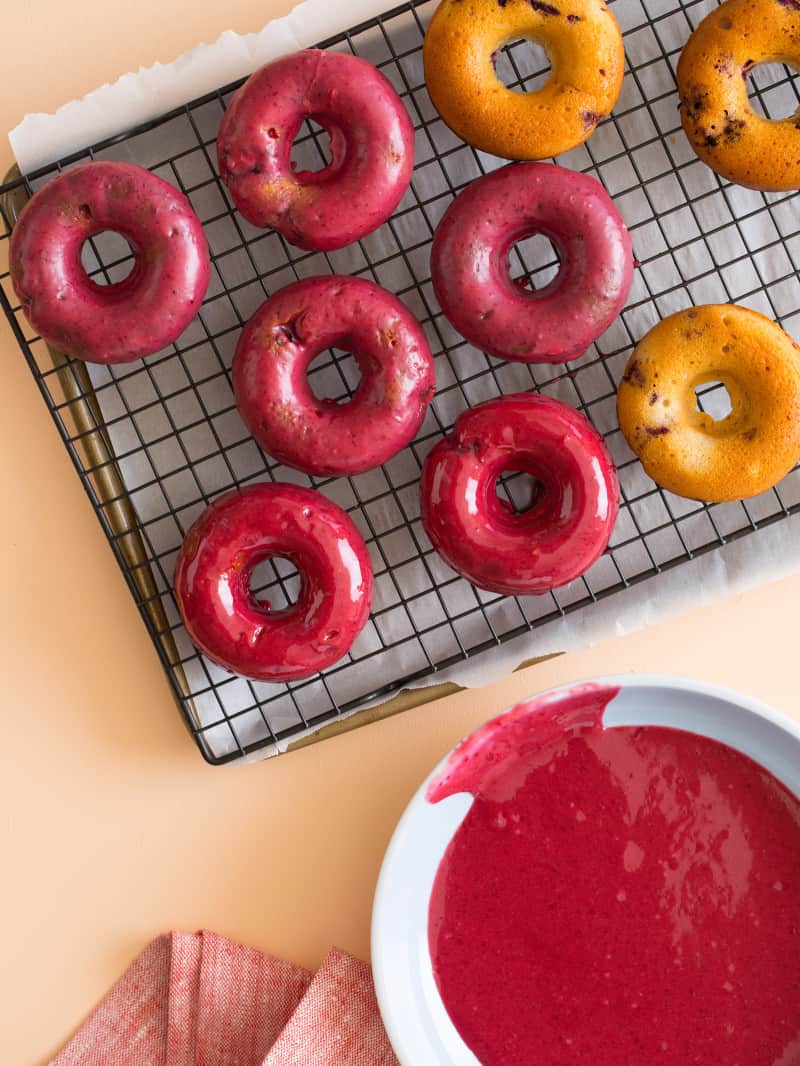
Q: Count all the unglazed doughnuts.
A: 3